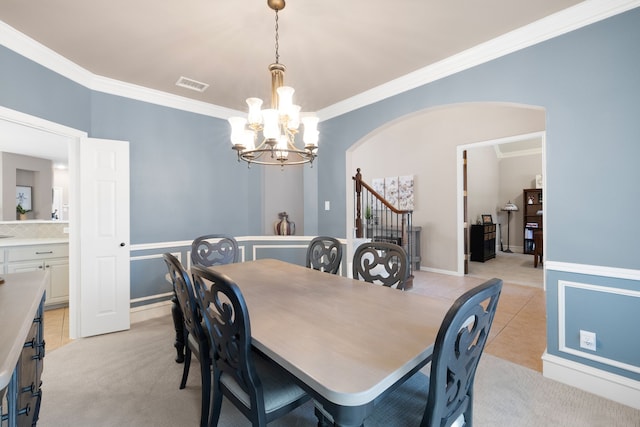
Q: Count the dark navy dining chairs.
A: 6